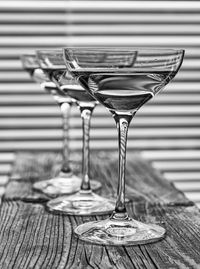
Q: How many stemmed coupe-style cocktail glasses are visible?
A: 3